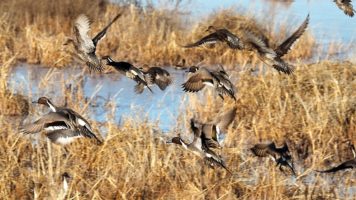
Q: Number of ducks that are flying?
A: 11